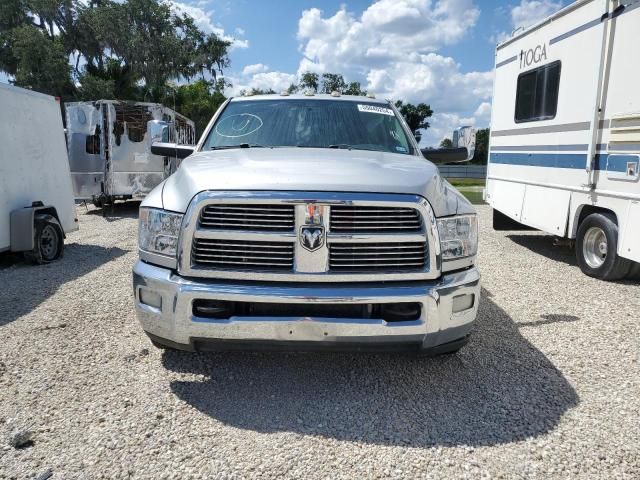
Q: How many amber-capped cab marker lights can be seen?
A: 5